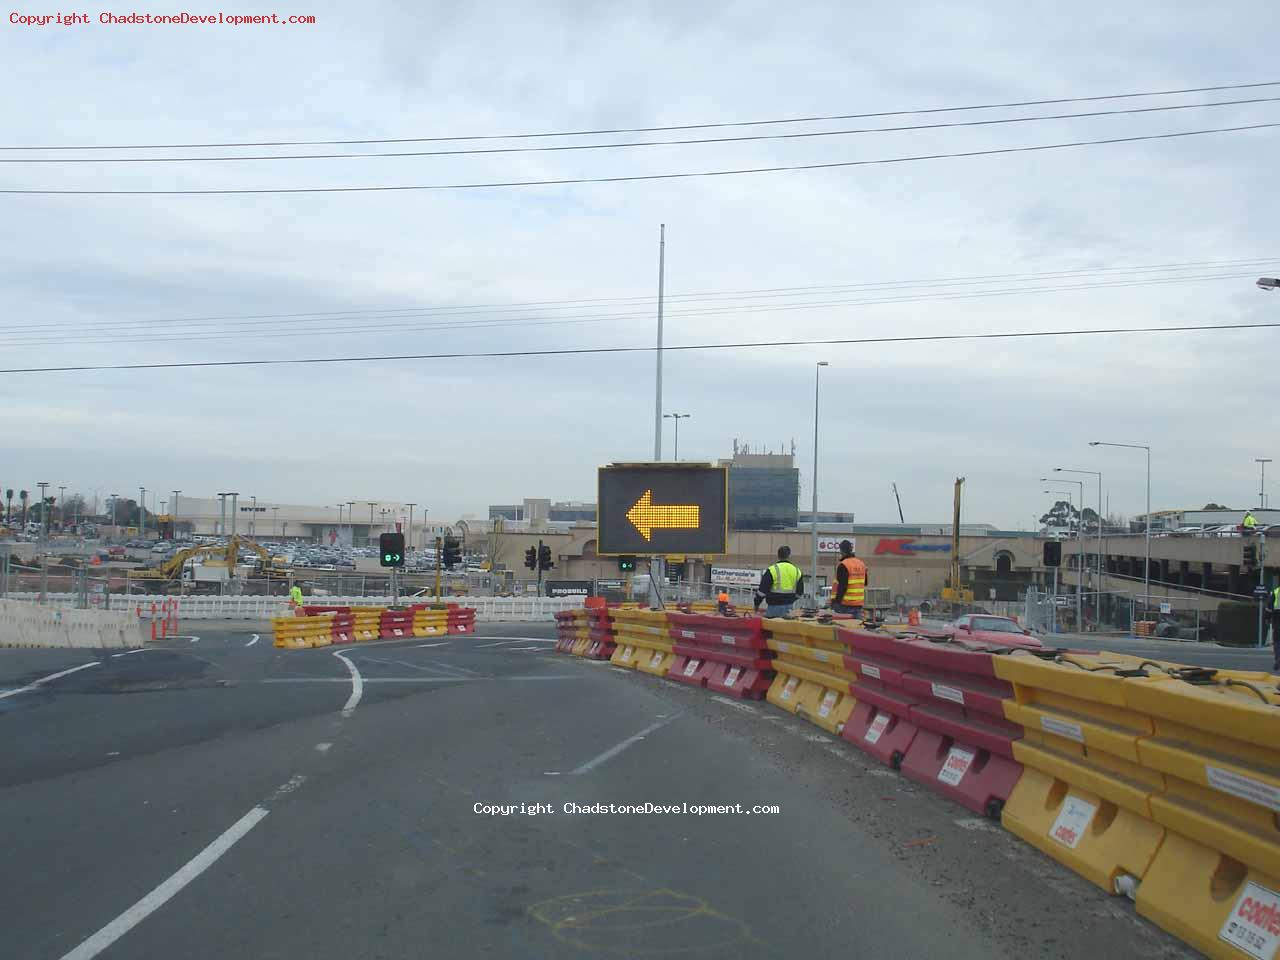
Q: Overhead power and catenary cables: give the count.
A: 8